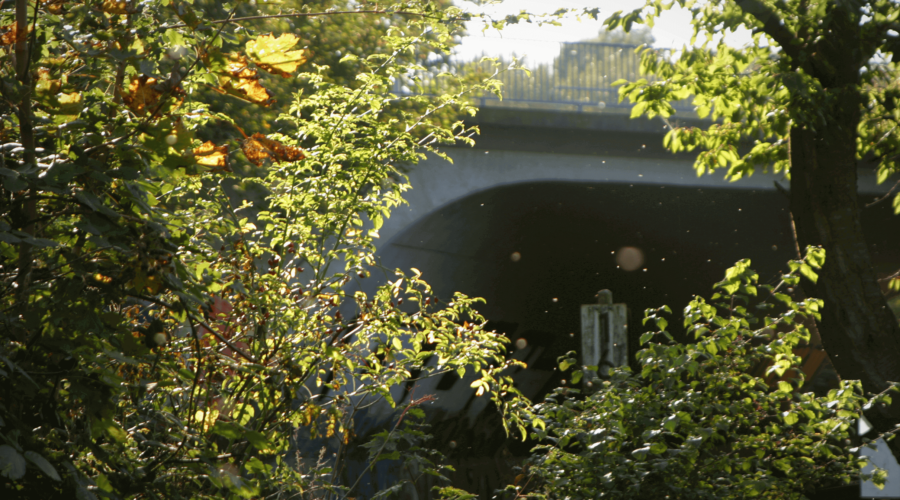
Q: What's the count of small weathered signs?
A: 1